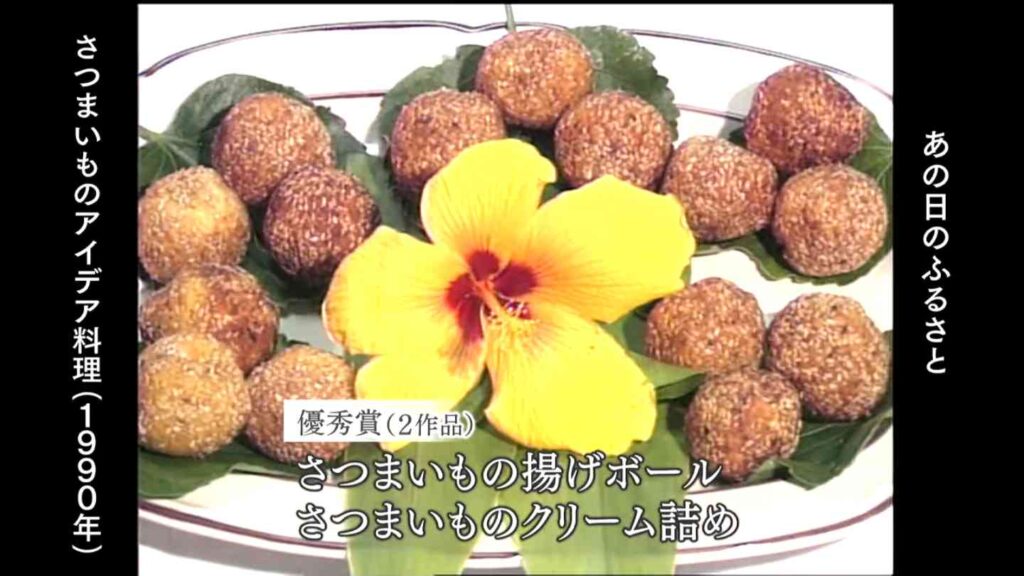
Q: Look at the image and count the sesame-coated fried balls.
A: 15